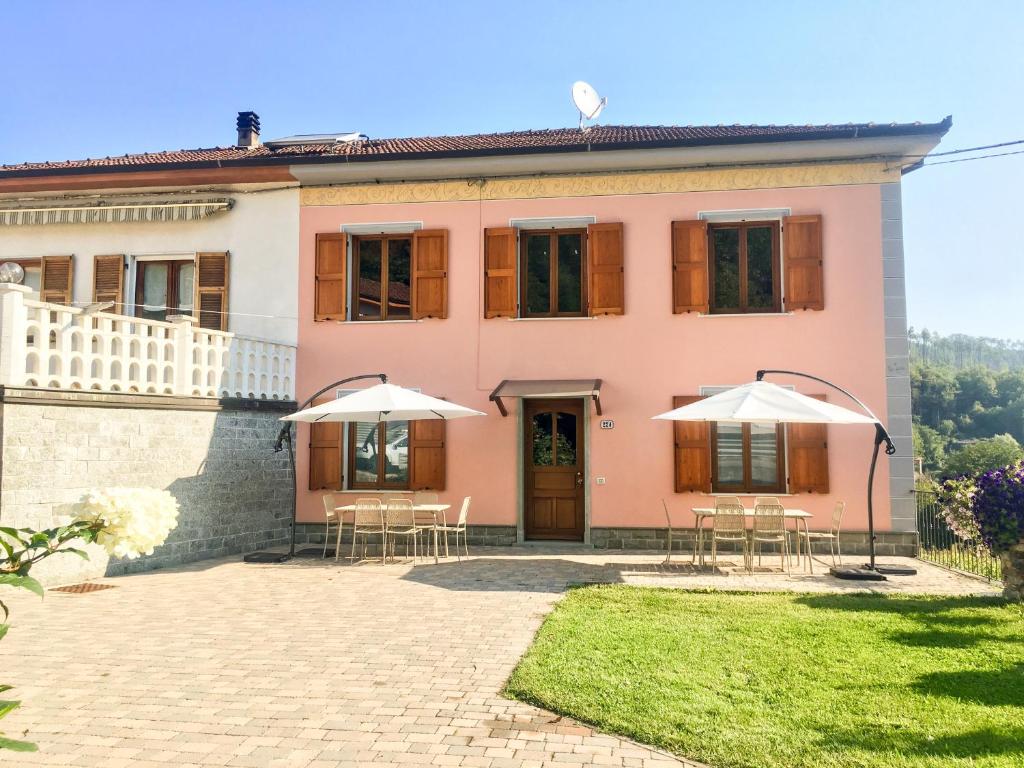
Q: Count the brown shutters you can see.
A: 13